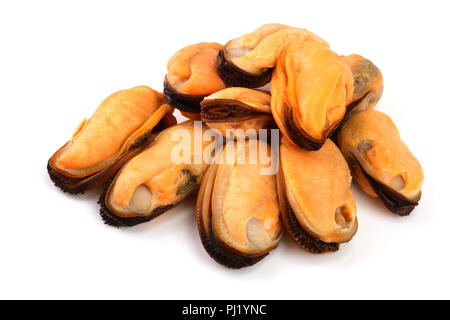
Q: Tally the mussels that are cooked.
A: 10